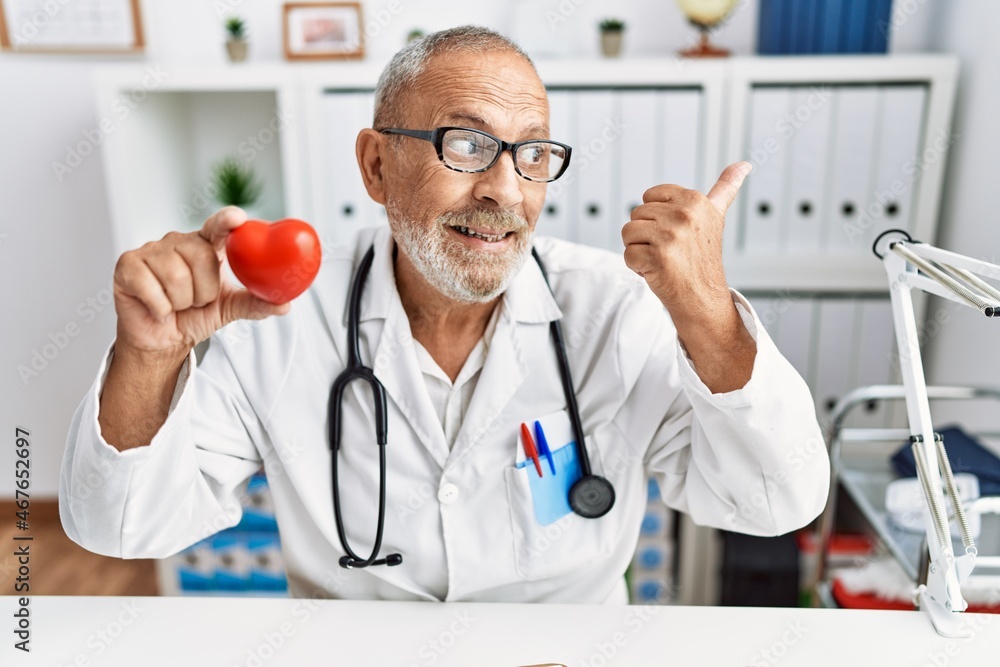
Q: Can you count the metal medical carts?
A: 1